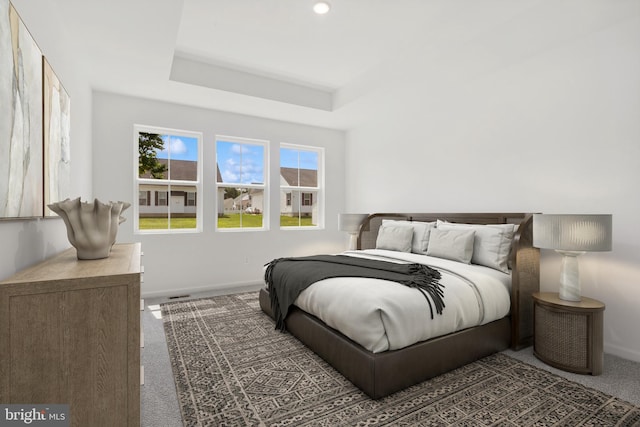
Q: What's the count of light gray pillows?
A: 2